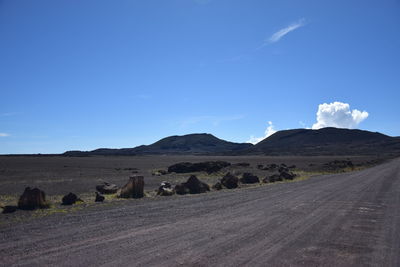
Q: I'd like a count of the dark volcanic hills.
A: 2